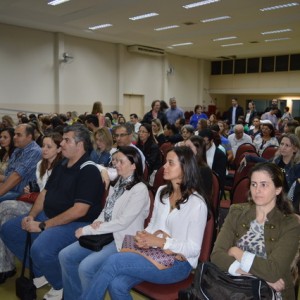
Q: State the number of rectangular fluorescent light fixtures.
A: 12